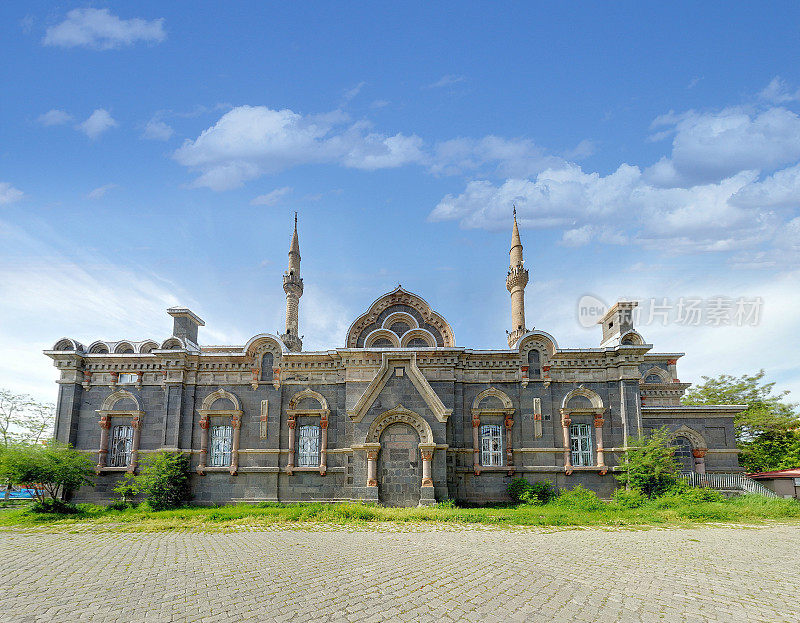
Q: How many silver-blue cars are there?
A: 0